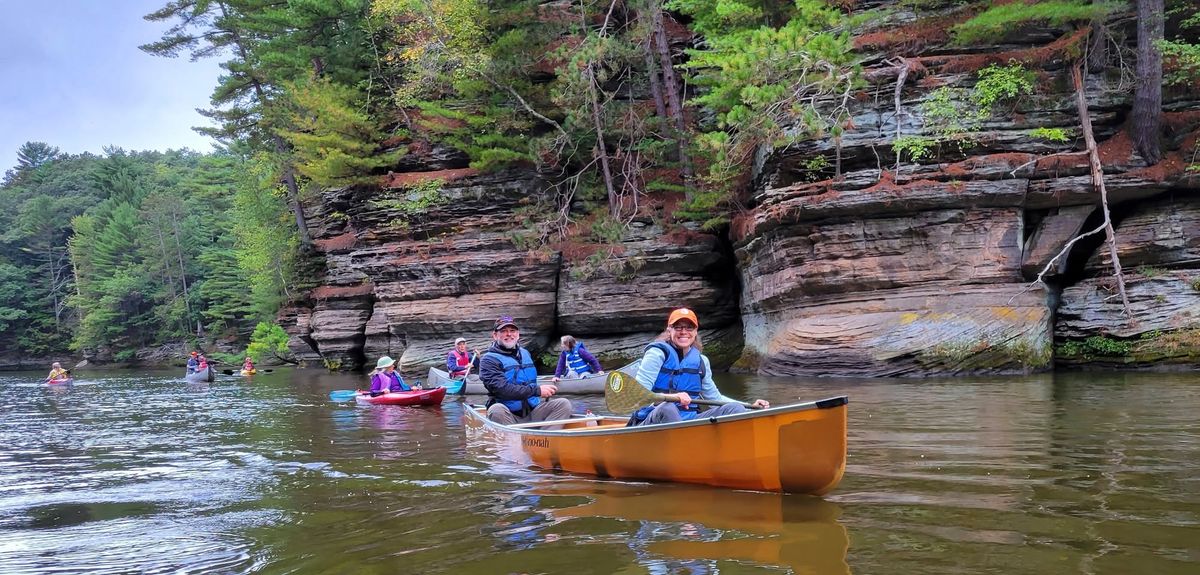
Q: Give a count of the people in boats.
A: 9